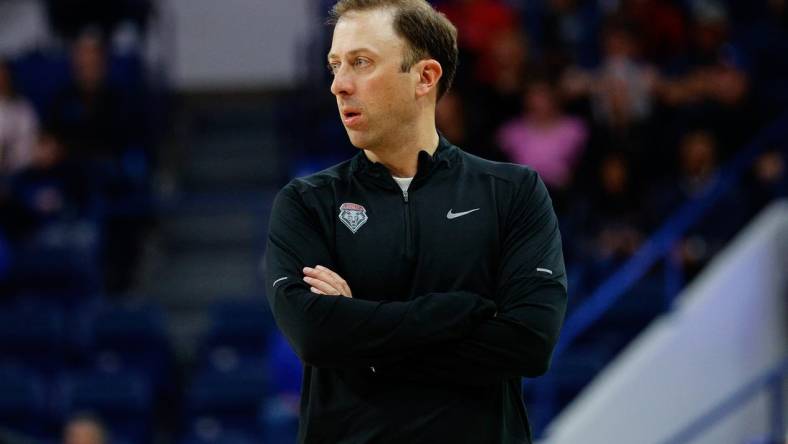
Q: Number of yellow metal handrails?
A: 0